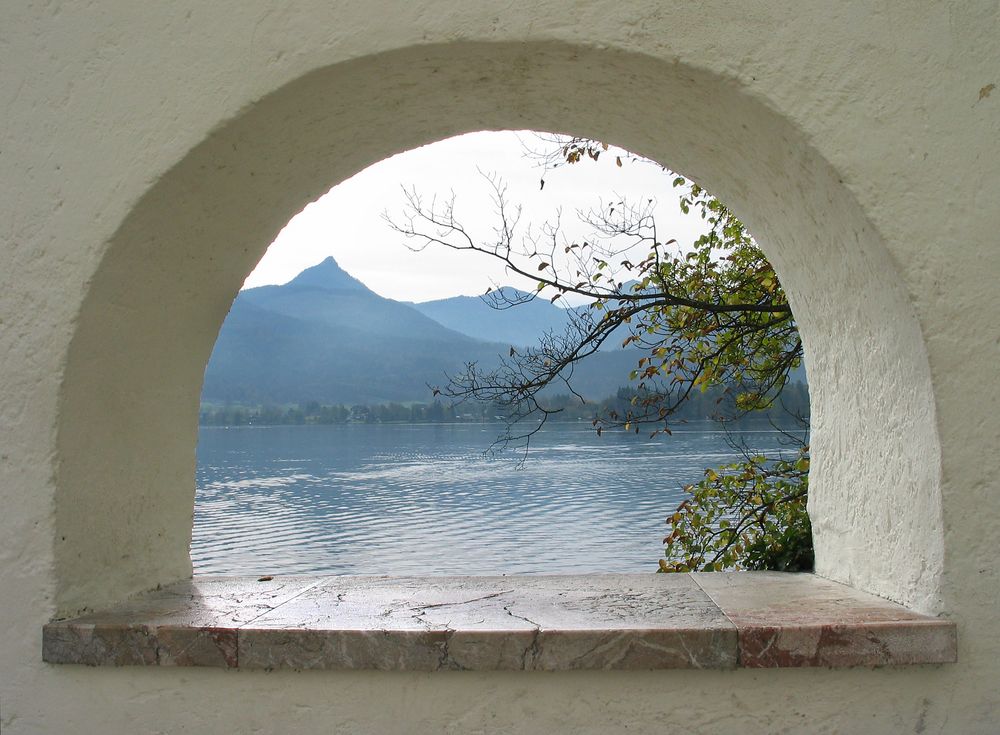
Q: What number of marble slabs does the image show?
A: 3